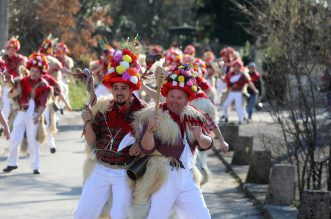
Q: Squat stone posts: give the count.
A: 5